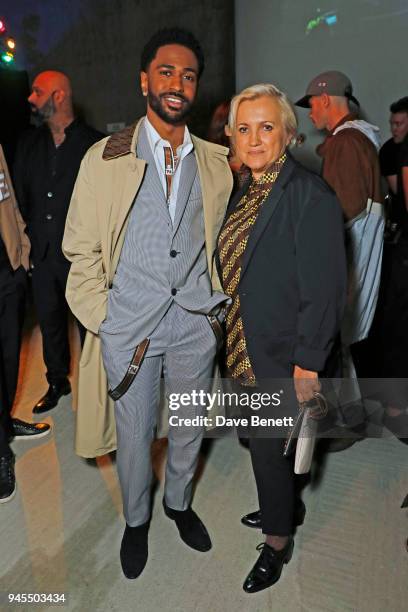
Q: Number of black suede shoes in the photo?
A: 2